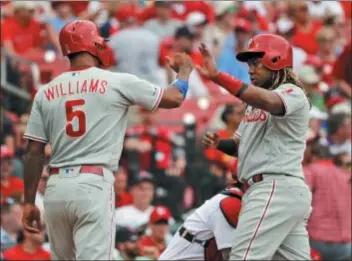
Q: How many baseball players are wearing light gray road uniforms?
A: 2